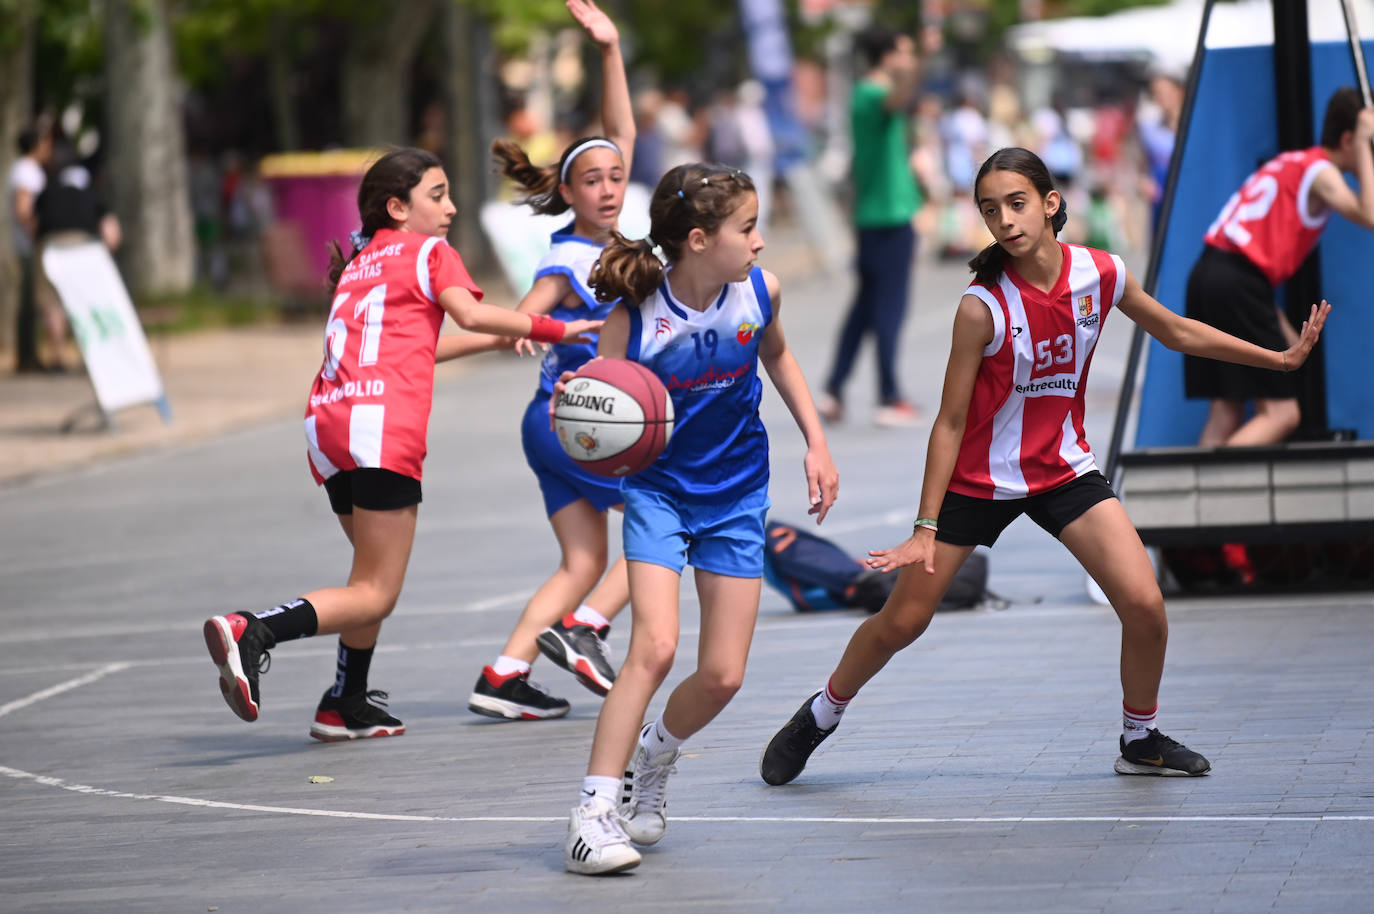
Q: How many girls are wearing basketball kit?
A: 4